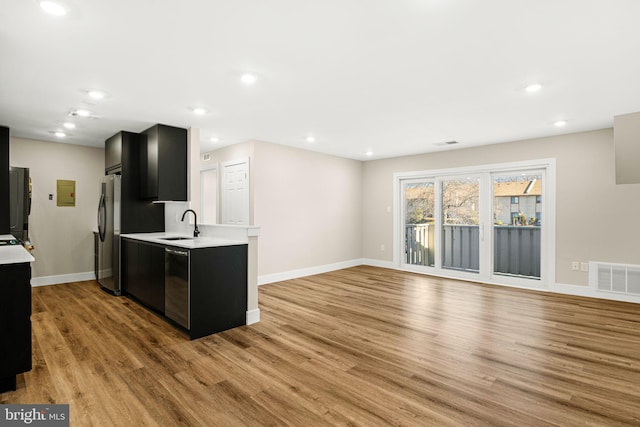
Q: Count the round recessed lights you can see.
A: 12